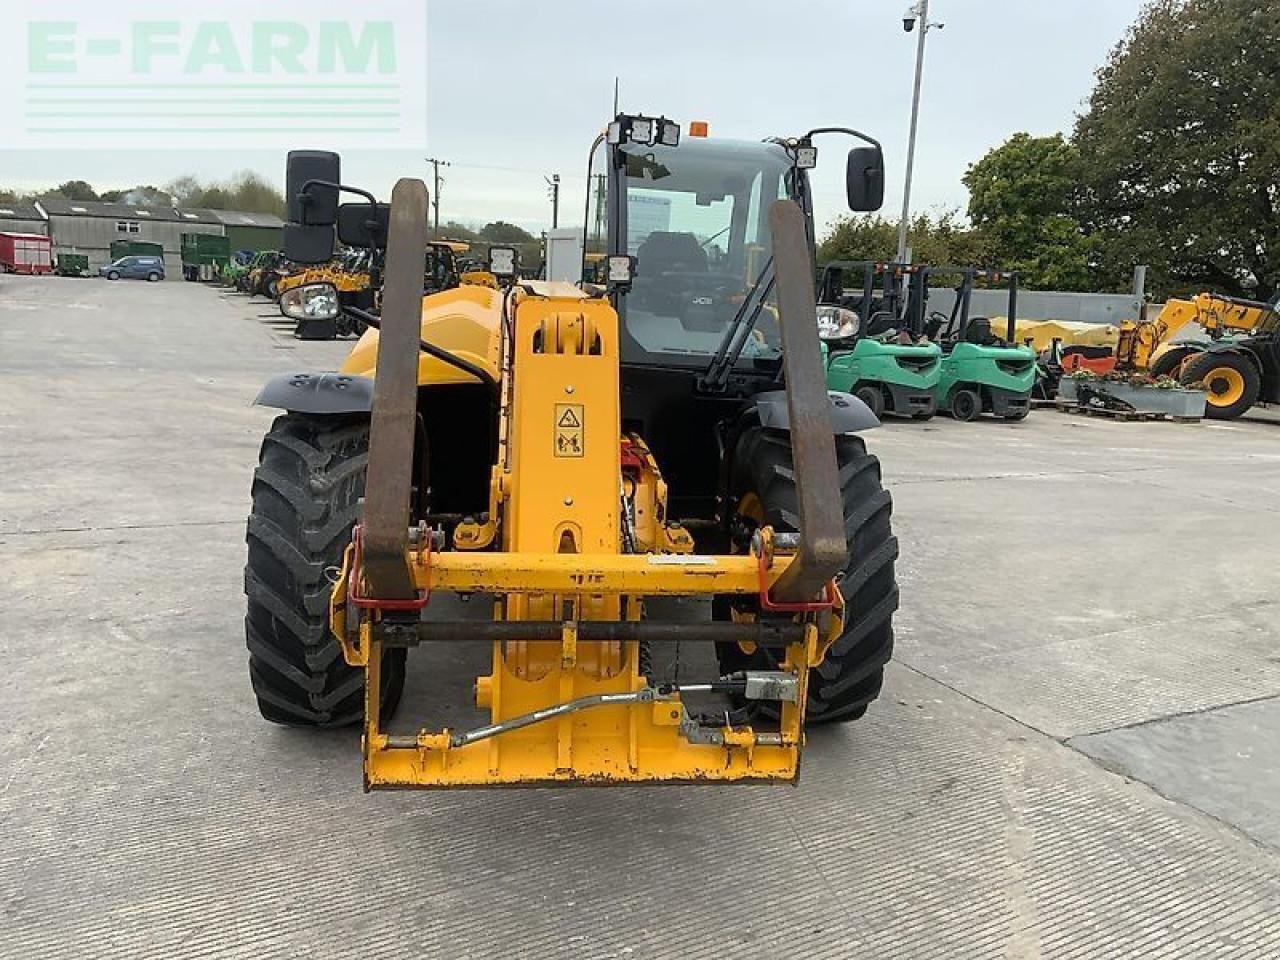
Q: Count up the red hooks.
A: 2